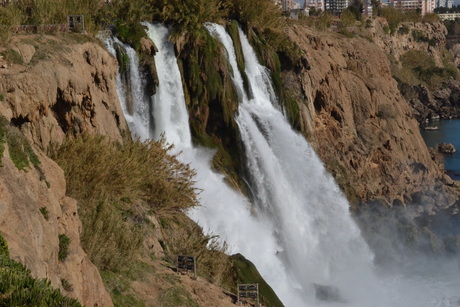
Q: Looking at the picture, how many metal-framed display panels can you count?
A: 3